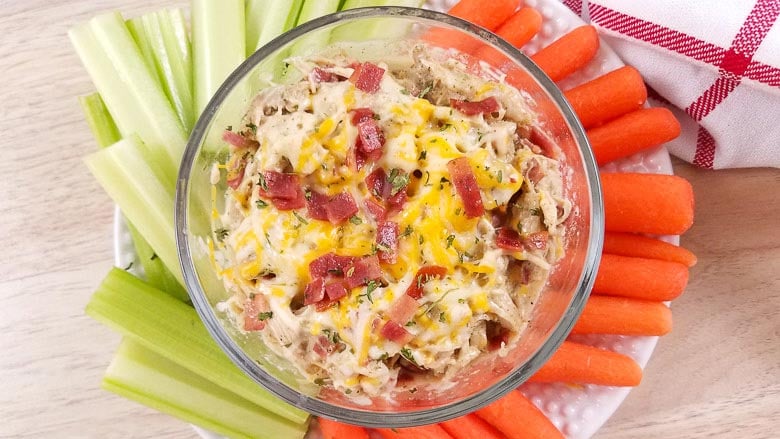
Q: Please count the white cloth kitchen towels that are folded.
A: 1